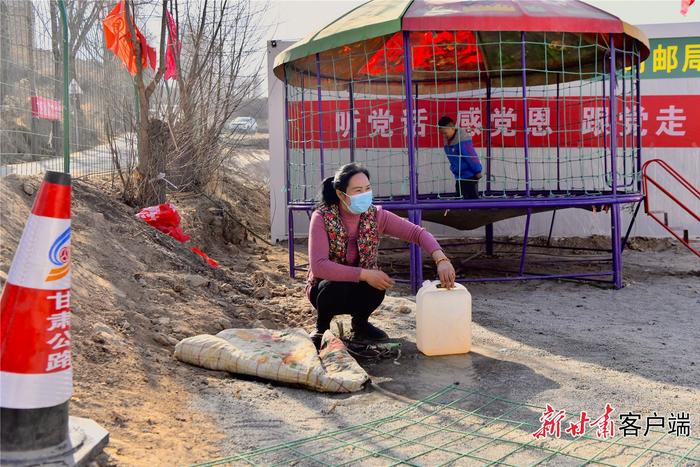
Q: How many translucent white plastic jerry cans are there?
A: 1